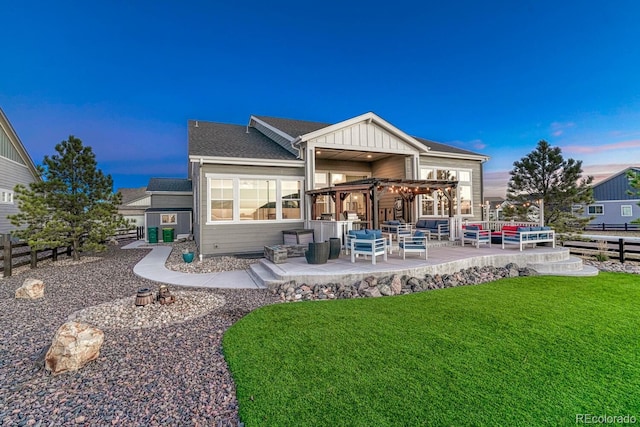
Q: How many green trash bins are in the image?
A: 2